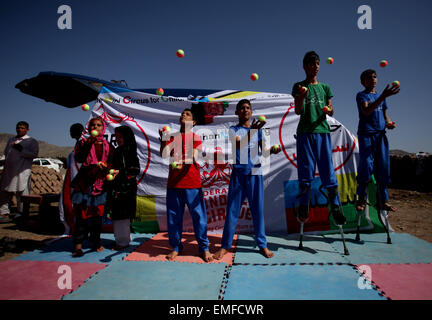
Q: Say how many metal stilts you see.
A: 4